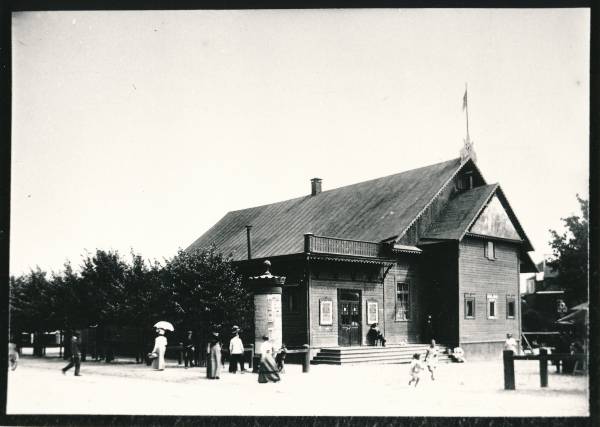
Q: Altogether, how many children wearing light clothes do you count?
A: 2